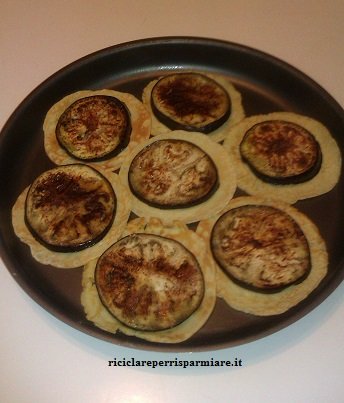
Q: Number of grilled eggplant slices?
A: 7